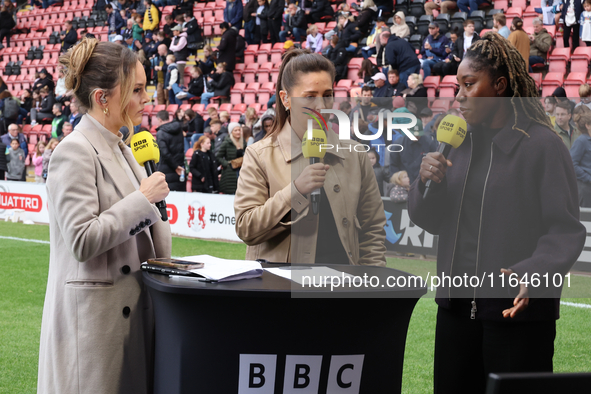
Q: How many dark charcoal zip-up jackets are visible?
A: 1